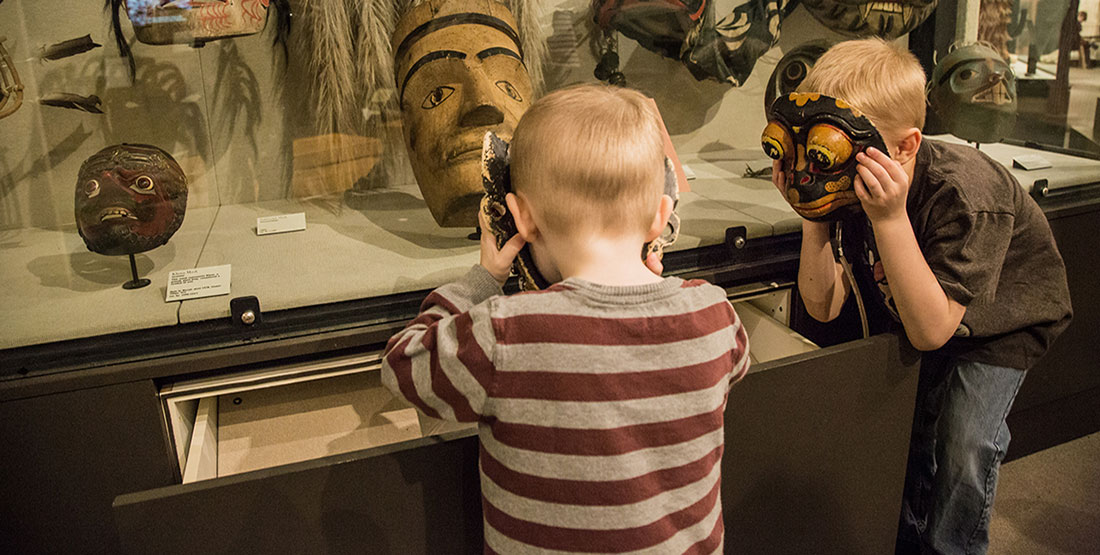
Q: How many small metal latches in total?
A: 3